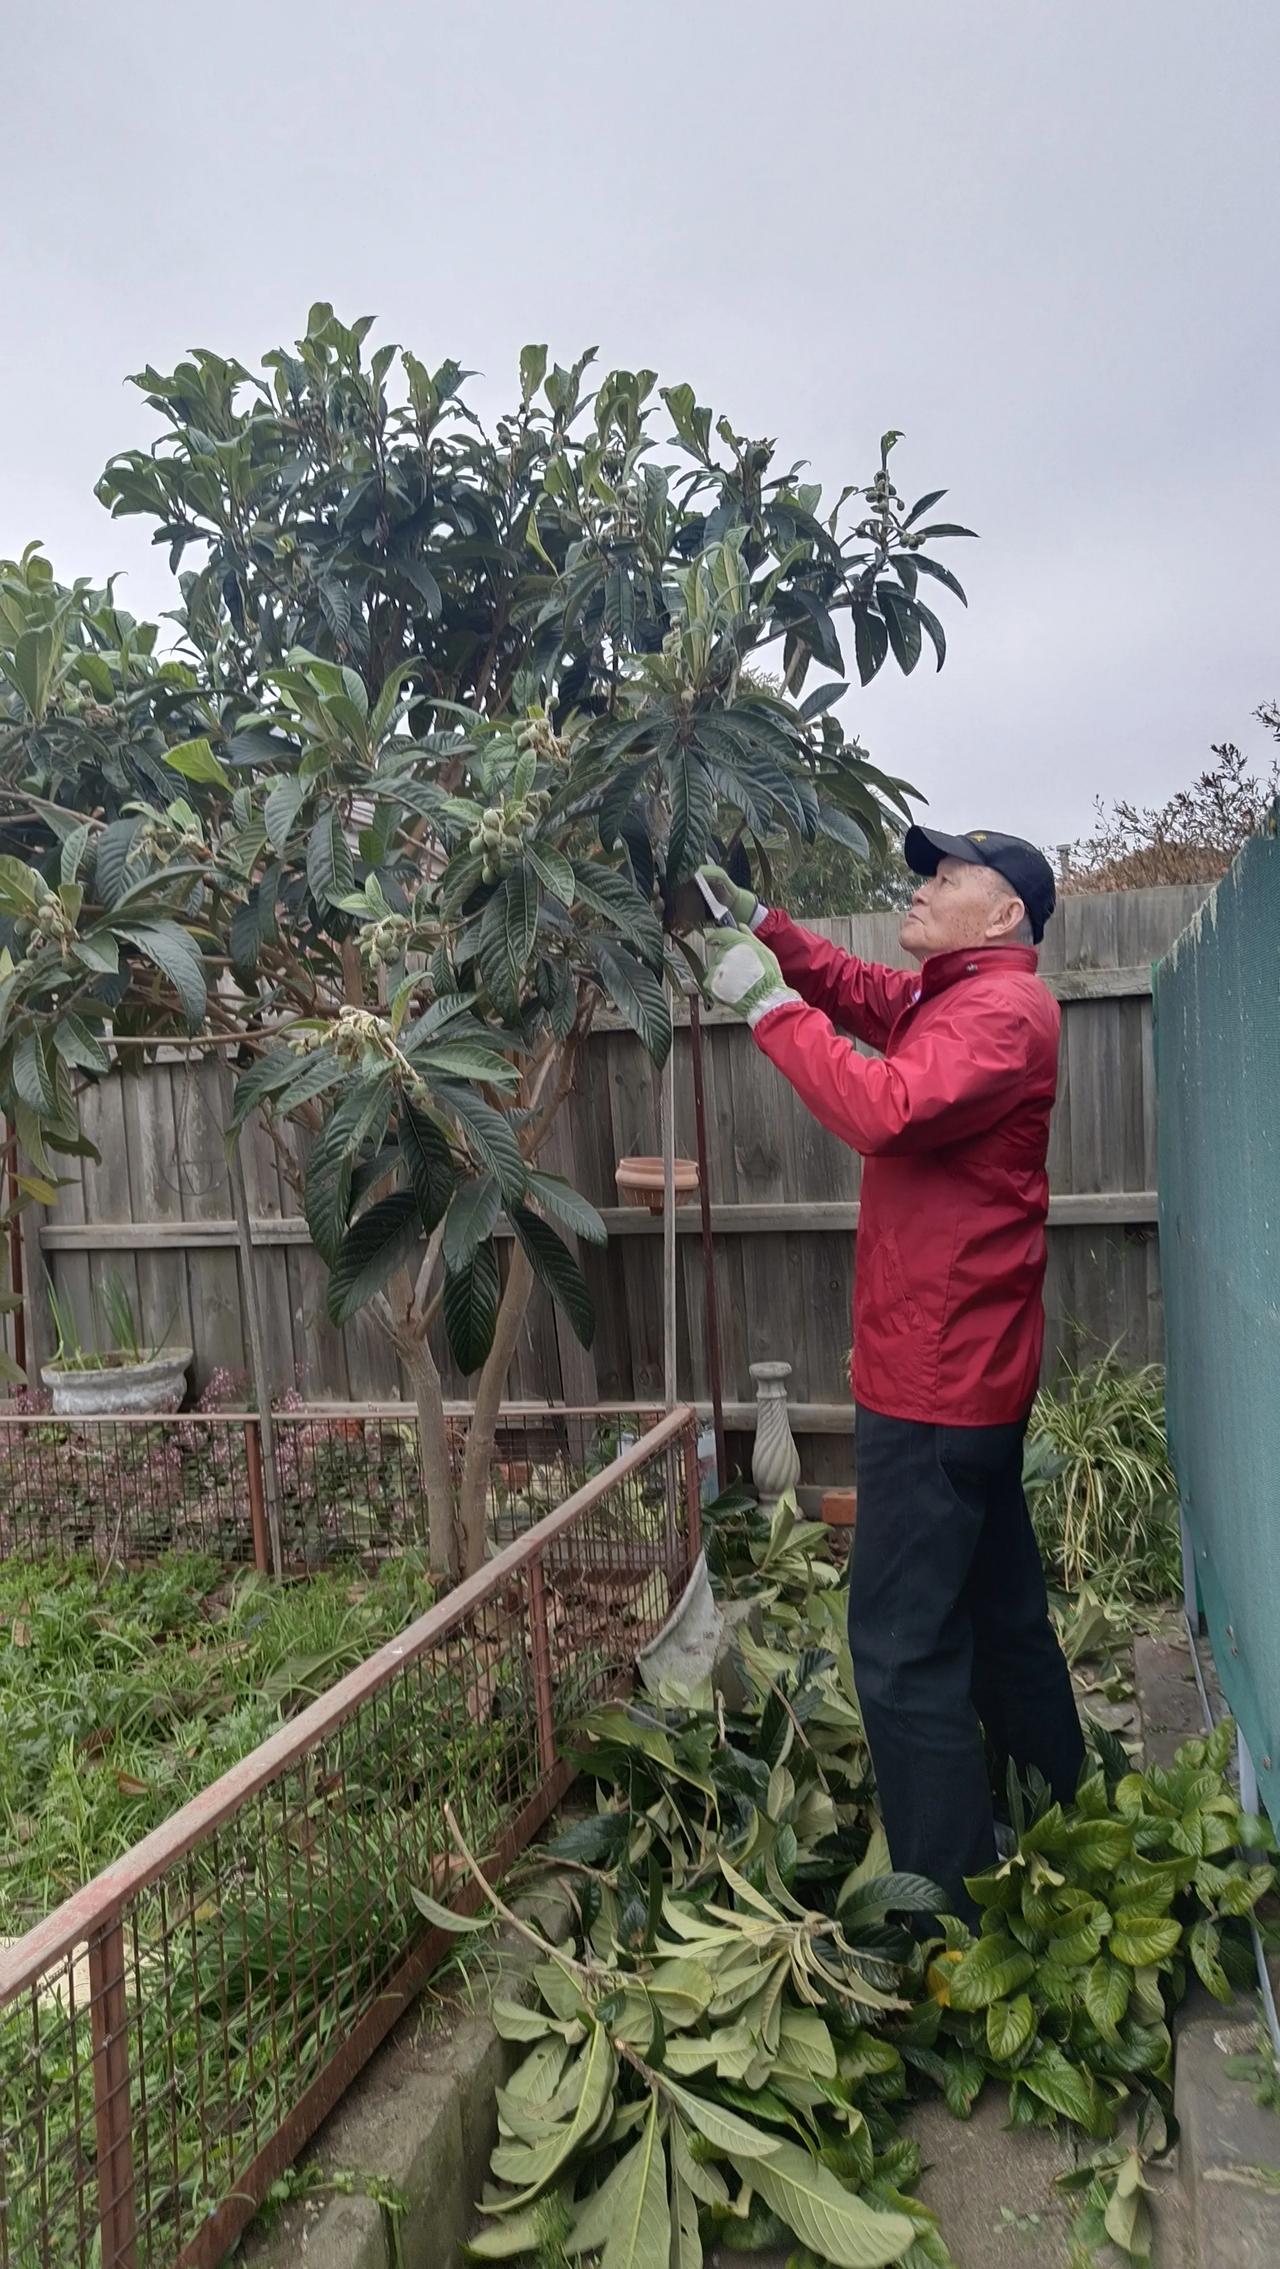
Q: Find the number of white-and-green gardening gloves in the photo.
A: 2